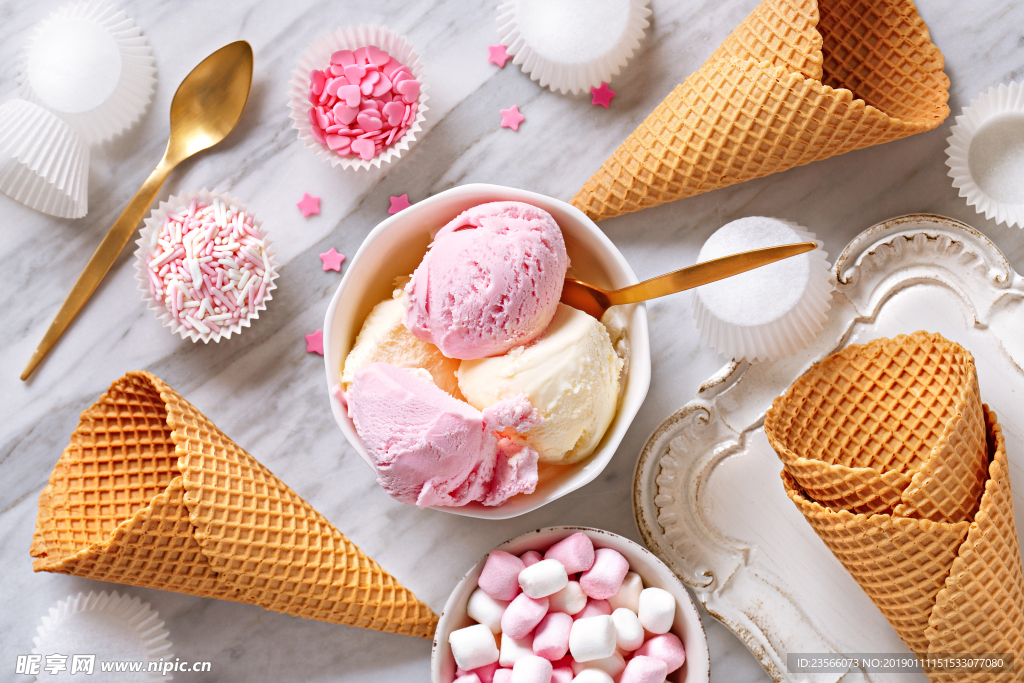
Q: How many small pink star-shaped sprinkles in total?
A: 7